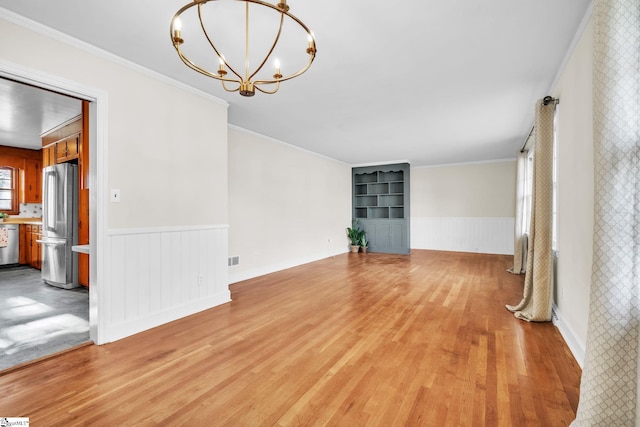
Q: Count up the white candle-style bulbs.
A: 4